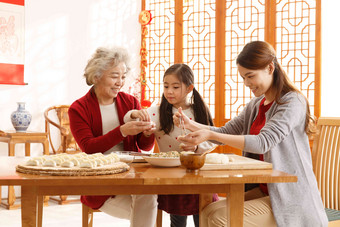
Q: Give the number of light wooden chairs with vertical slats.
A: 1